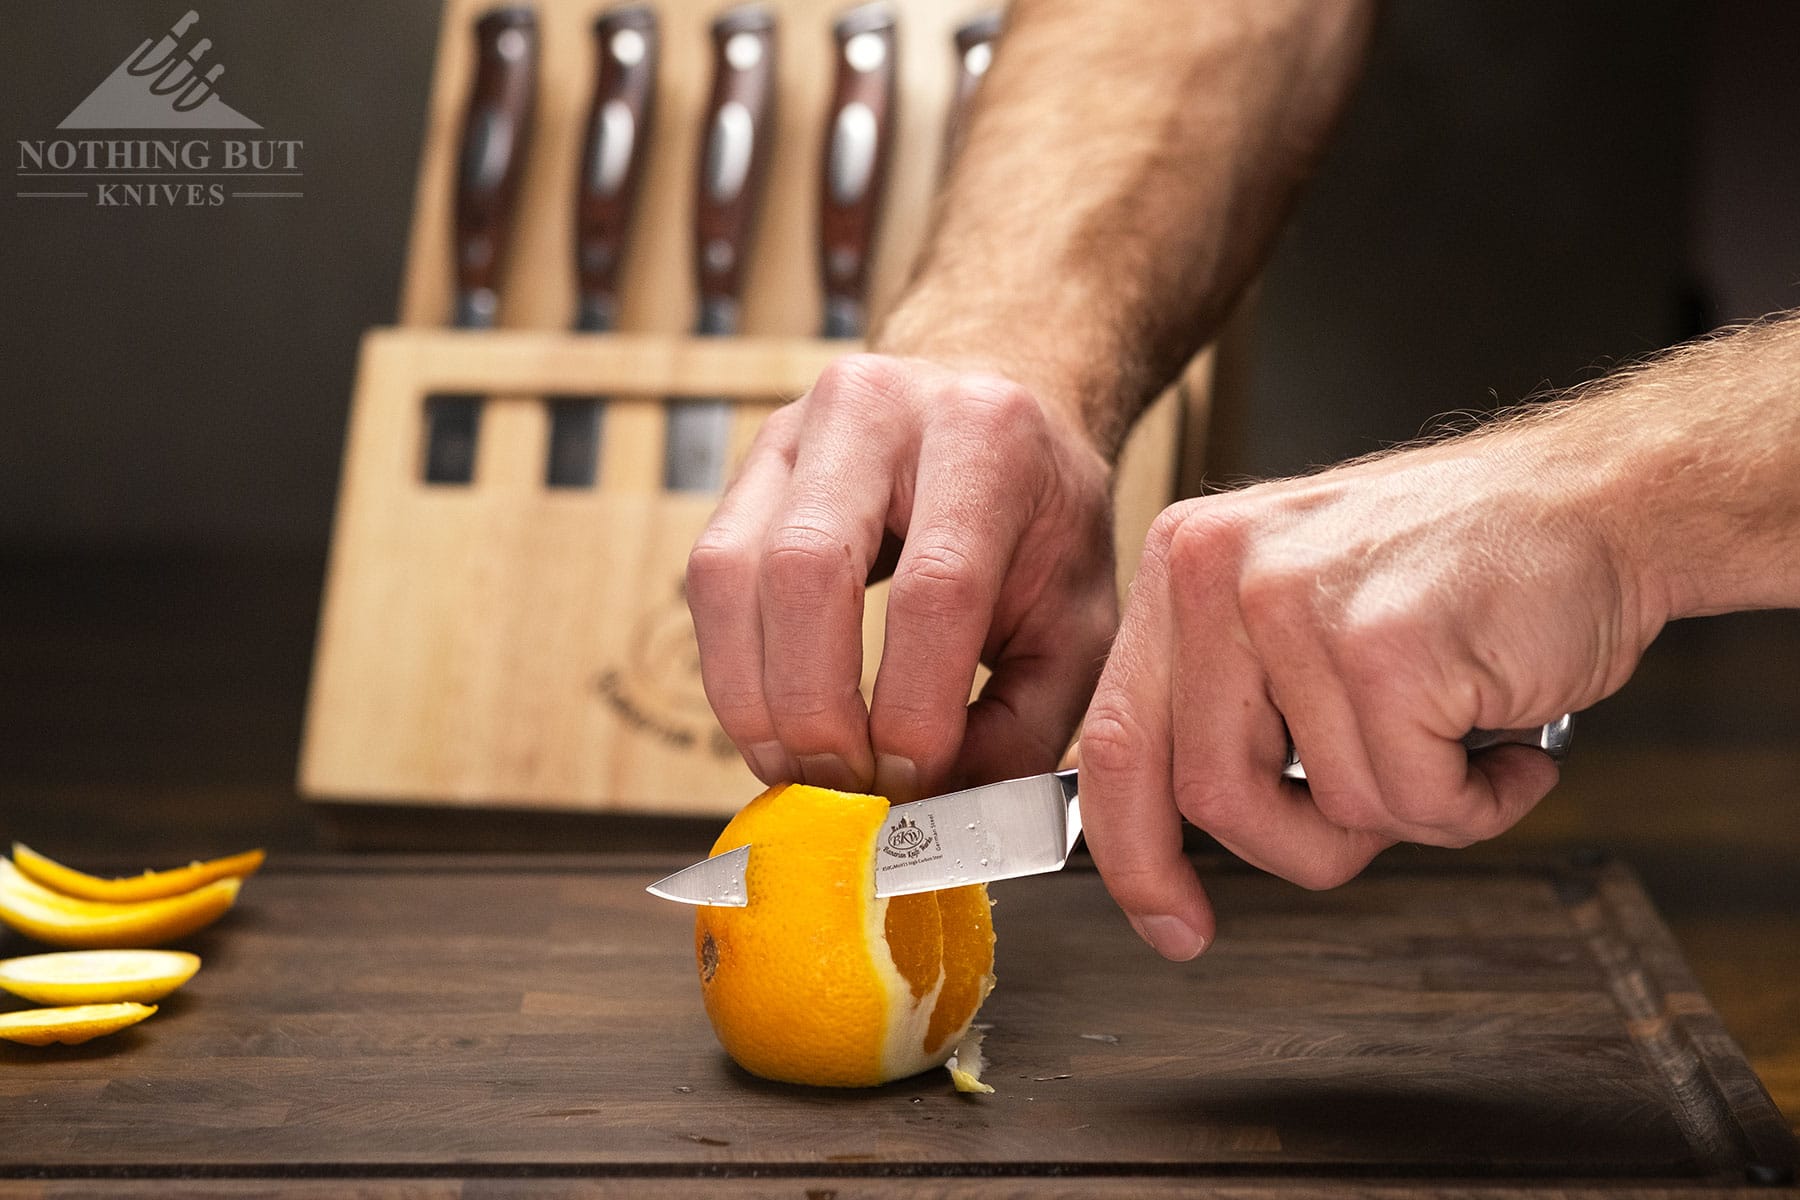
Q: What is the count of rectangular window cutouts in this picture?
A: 3